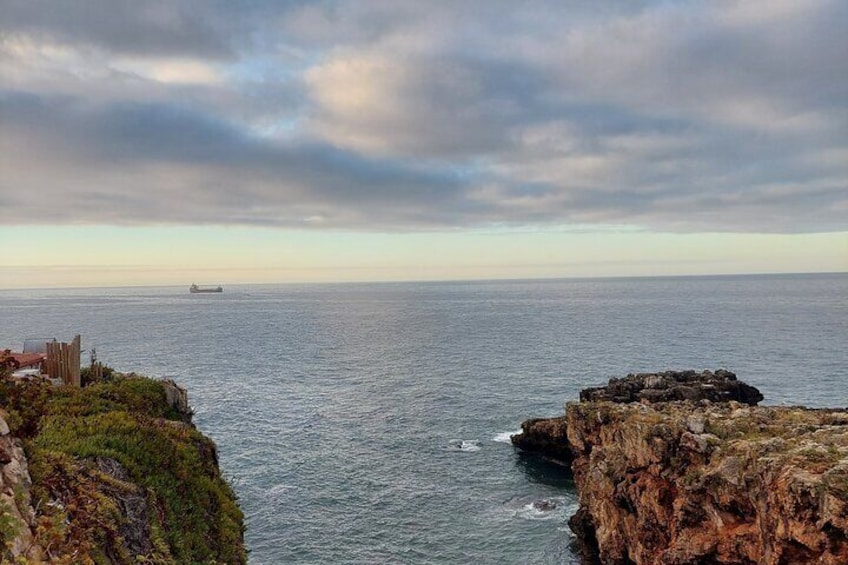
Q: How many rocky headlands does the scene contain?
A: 2